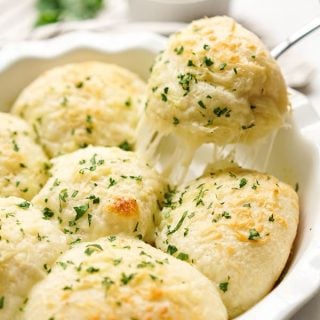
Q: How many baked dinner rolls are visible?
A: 7